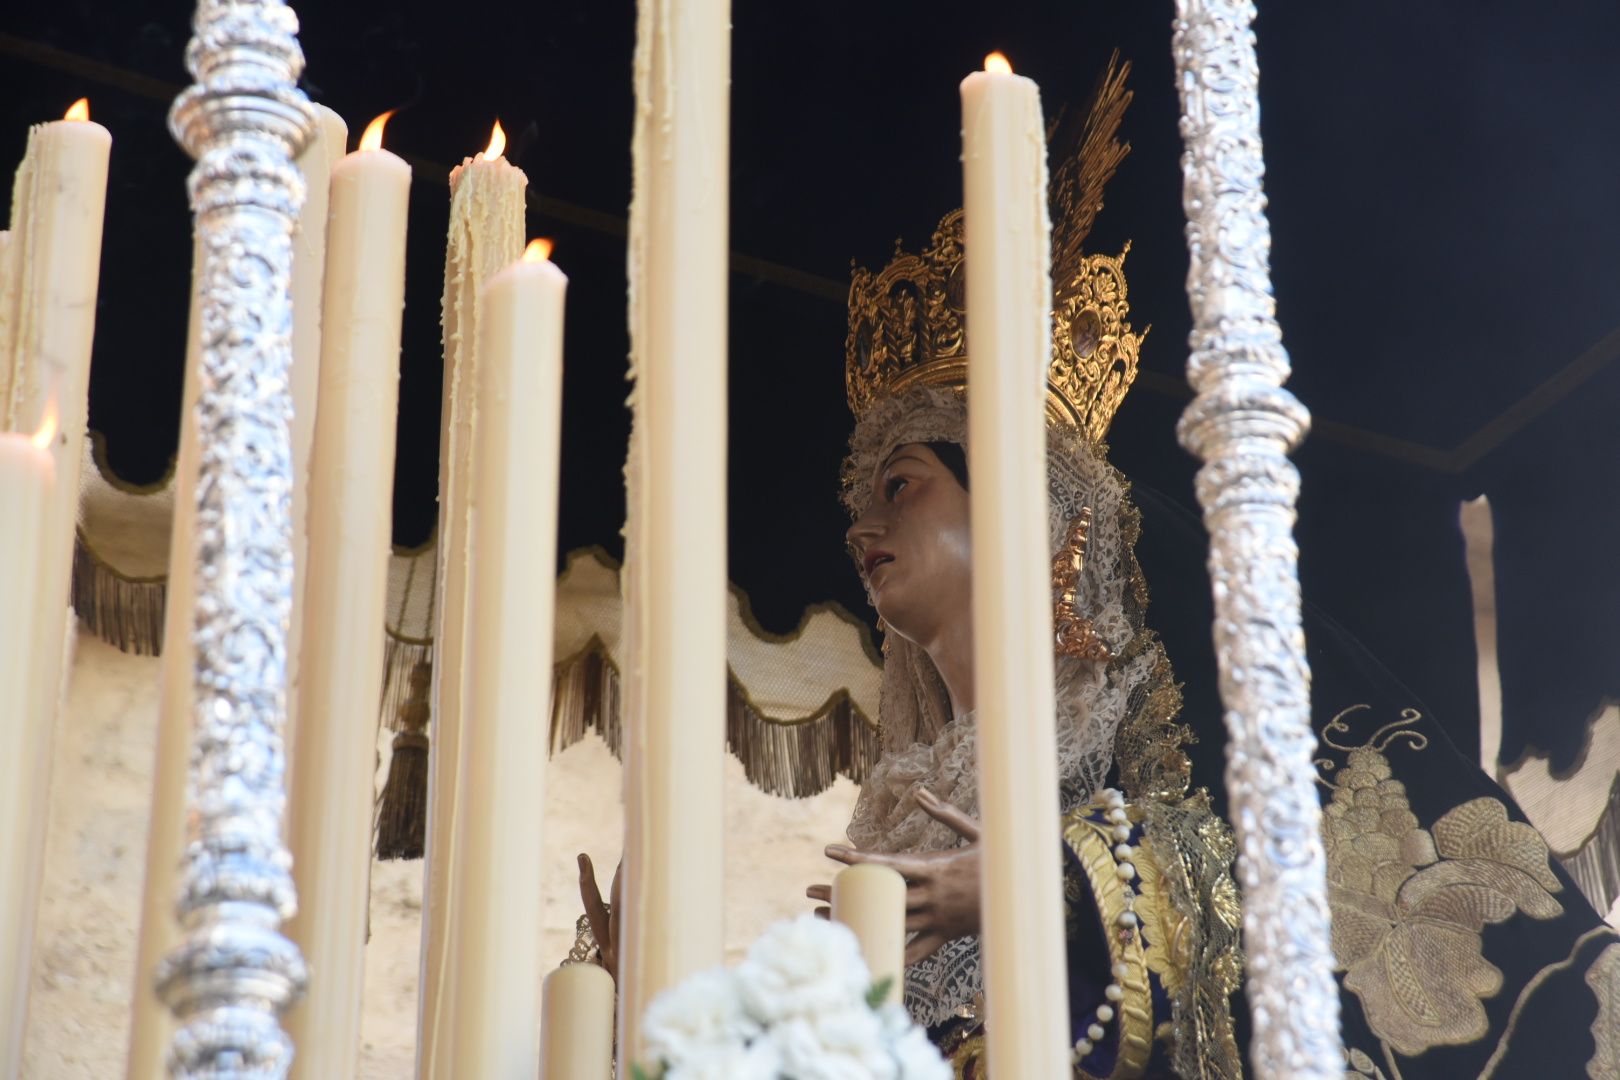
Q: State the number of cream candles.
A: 12